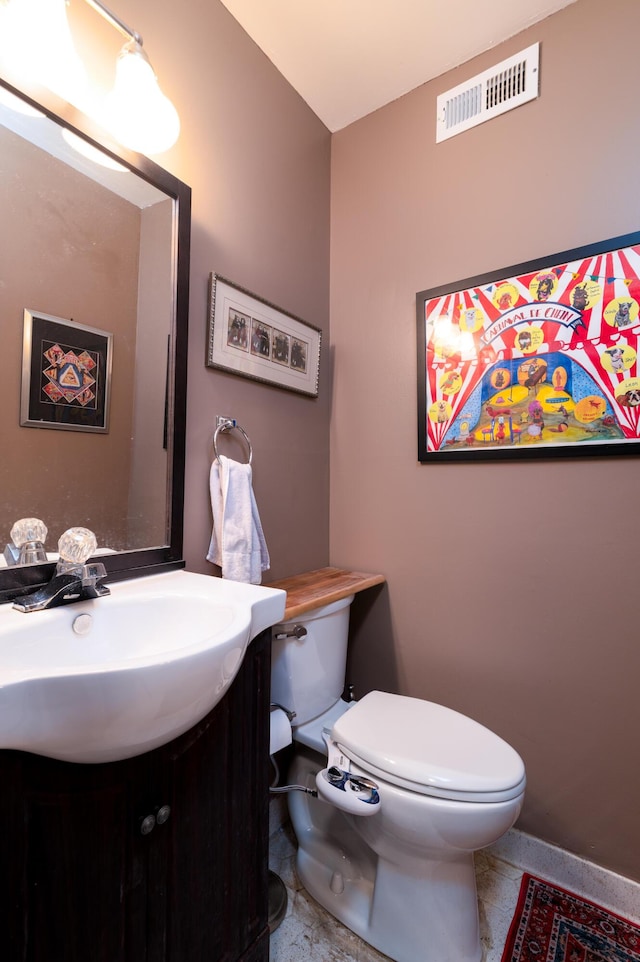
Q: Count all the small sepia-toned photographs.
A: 4